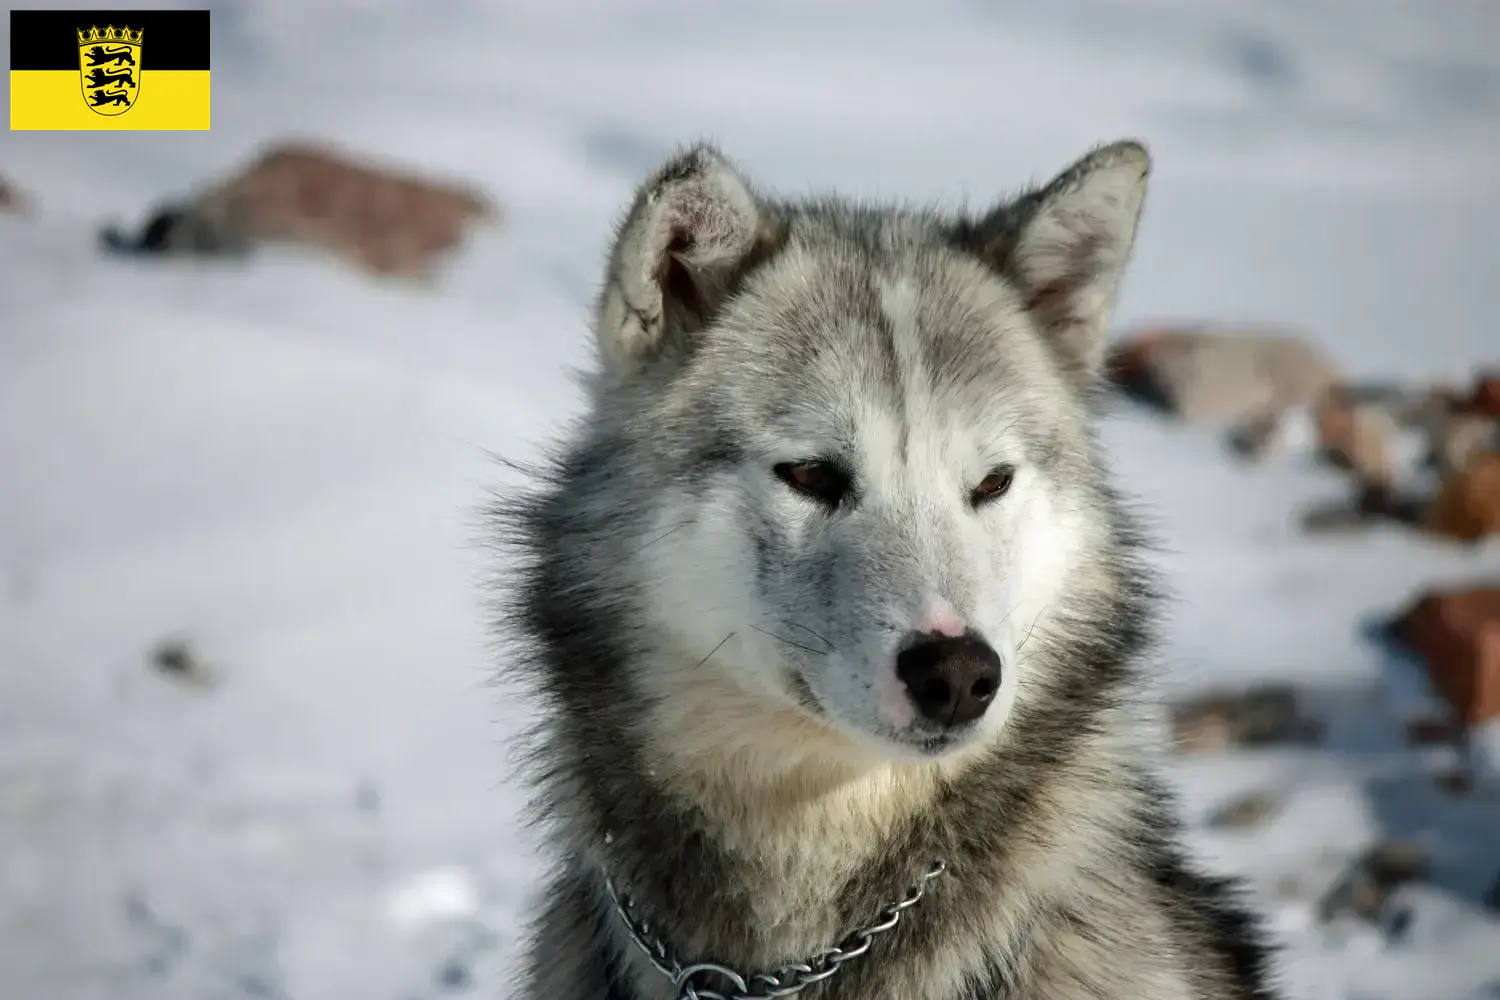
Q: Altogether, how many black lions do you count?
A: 3